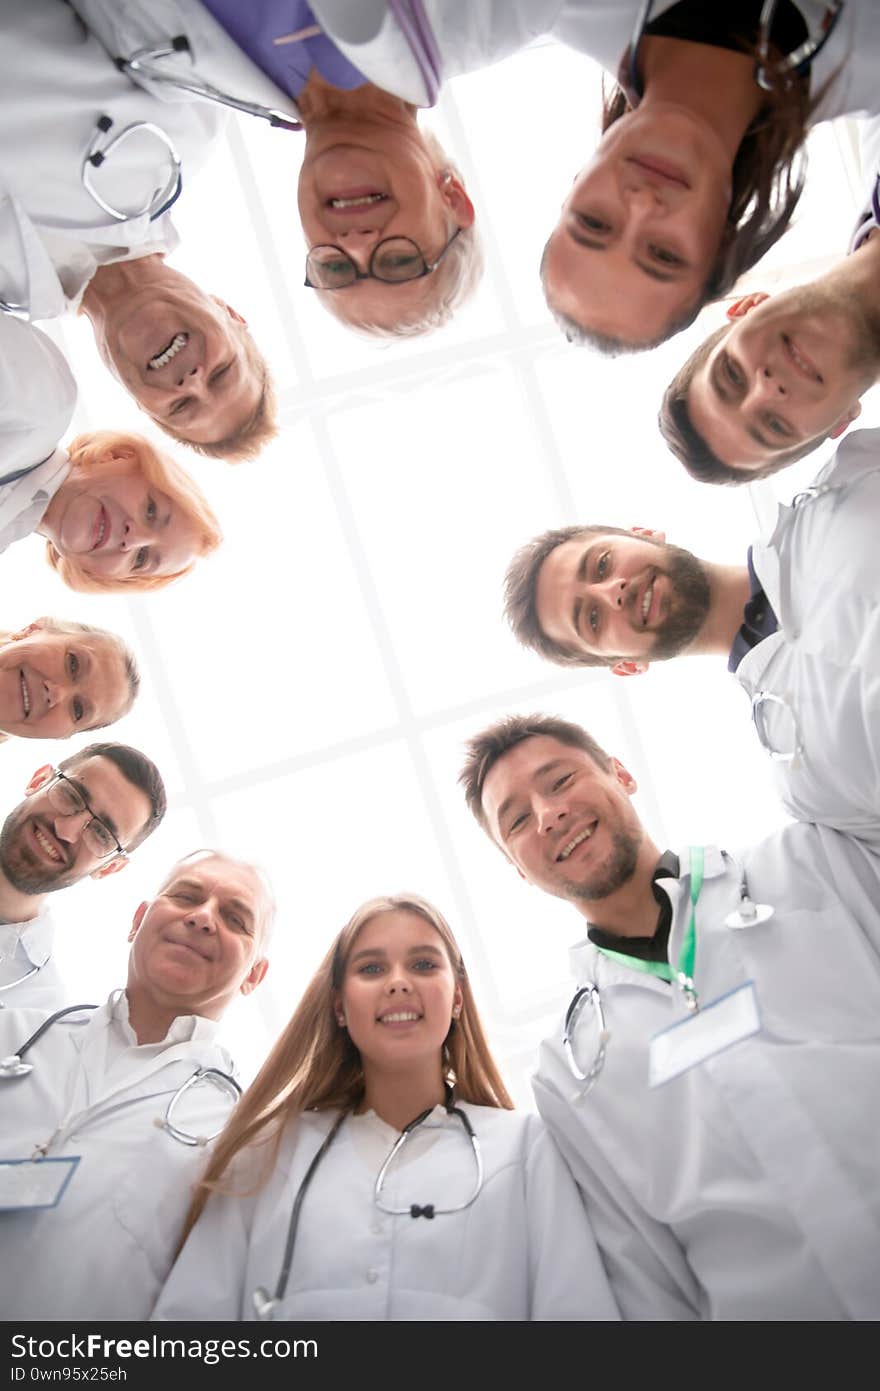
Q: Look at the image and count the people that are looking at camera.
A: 11